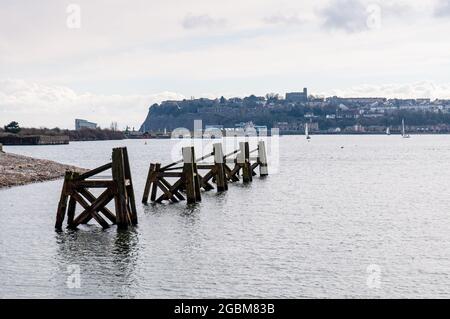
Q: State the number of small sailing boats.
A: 3